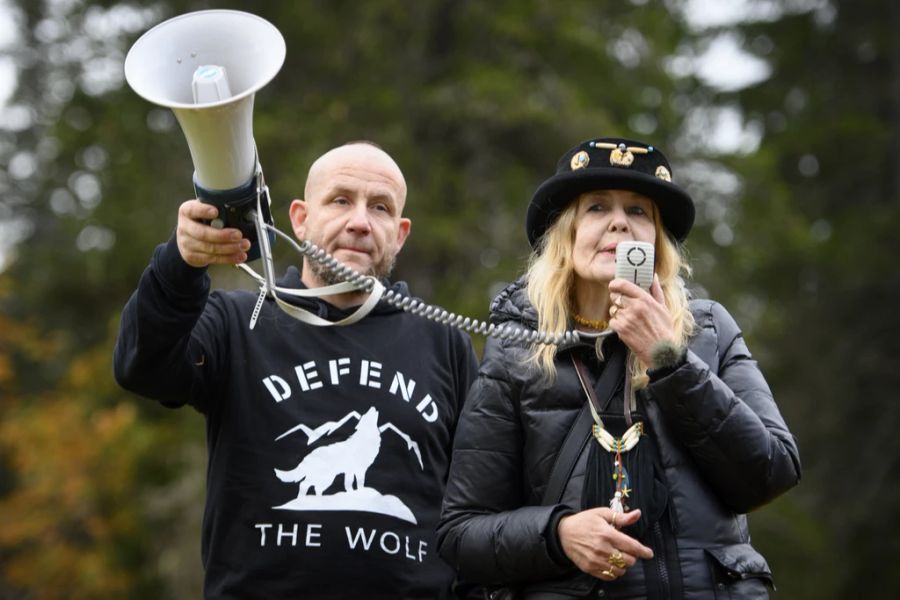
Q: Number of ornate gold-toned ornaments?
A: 3